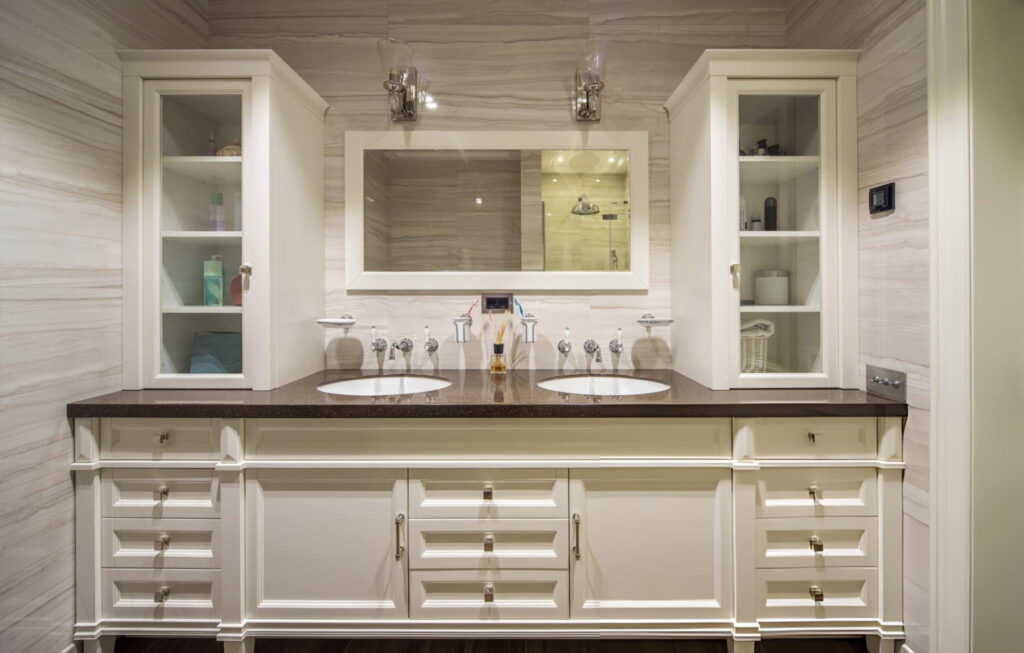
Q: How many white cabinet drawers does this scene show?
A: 11